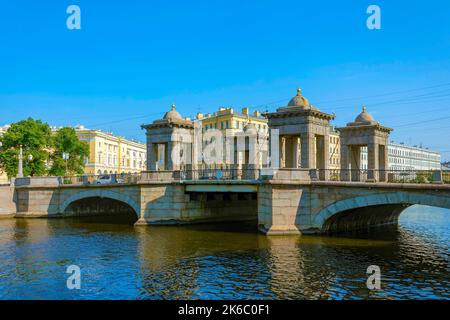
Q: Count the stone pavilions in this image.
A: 4